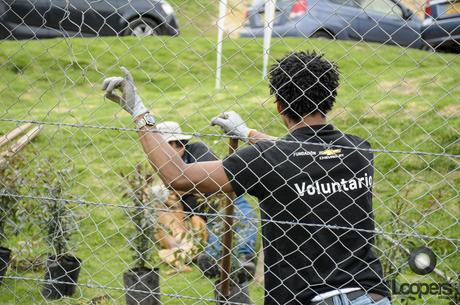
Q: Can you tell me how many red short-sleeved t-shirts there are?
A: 0